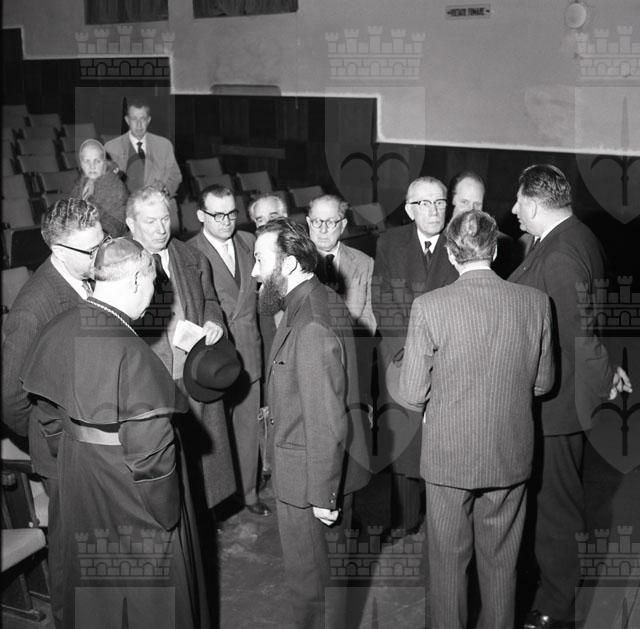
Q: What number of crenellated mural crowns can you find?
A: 9